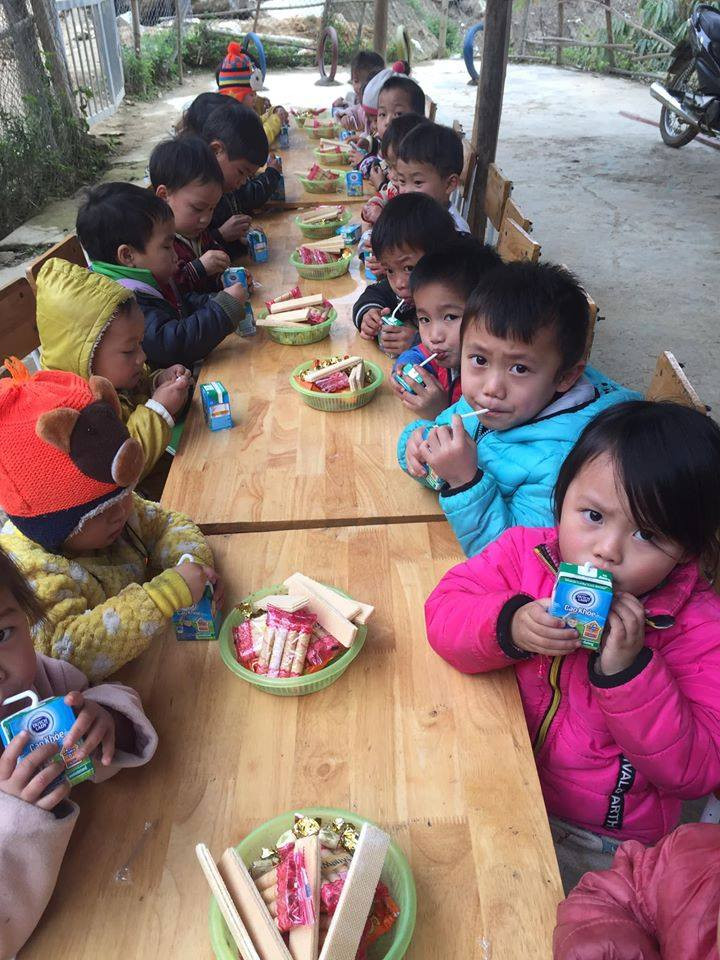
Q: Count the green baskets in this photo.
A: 10